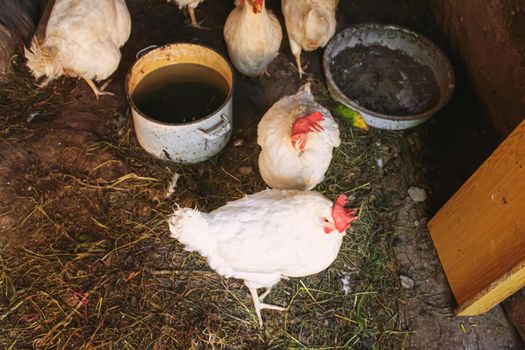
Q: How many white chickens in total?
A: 6